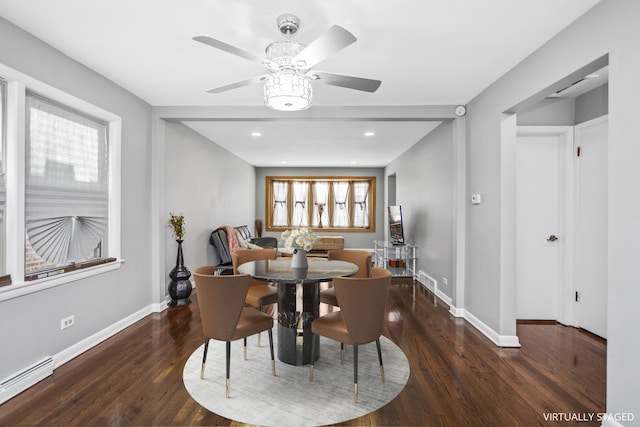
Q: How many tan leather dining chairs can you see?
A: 4